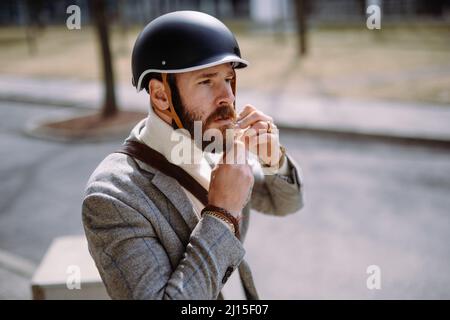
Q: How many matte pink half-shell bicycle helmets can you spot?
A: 0